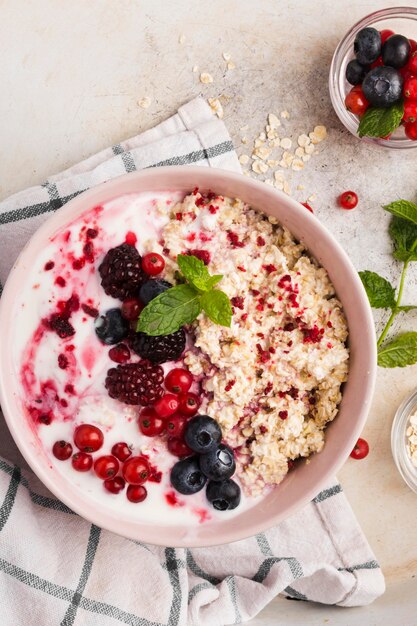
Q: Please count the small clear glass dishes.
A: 2